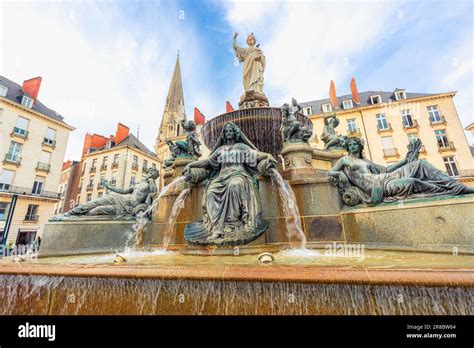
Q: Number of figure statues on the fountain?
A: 7